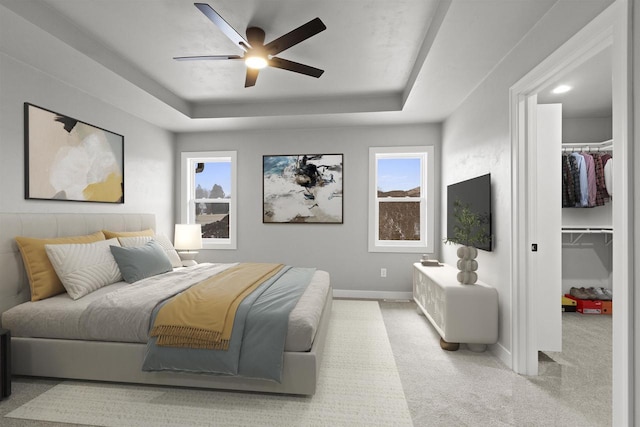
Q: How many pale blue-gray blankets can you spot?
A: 1